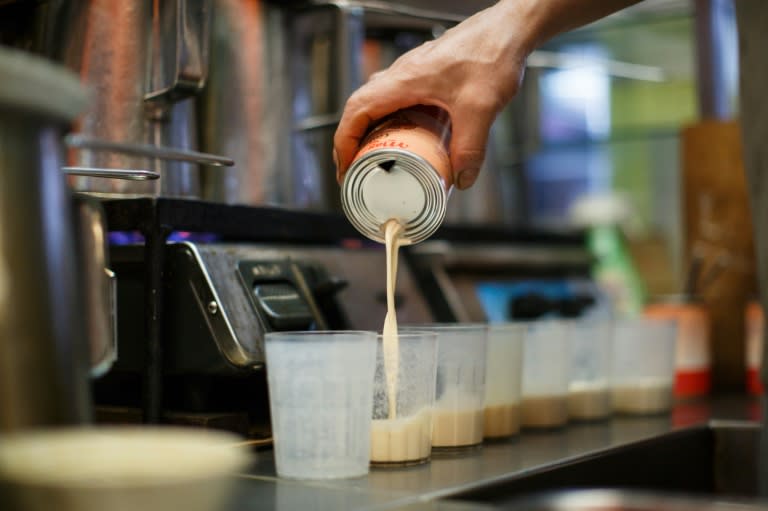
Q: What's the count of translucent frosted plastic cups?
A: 7